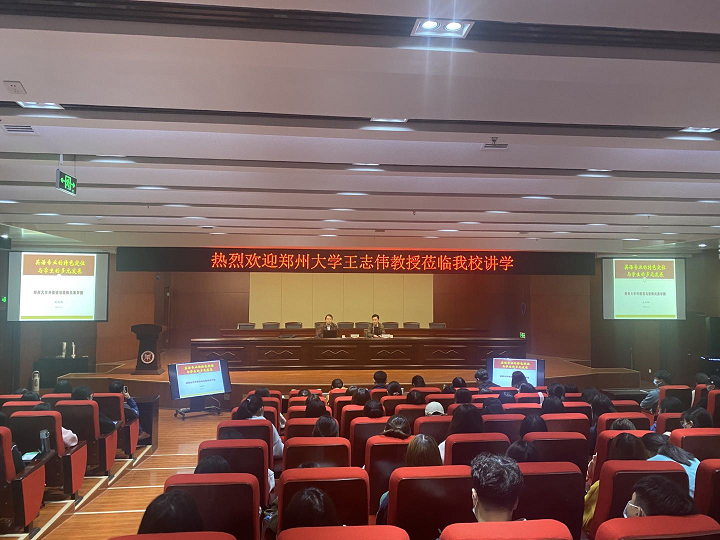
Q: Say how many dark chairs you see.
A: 9